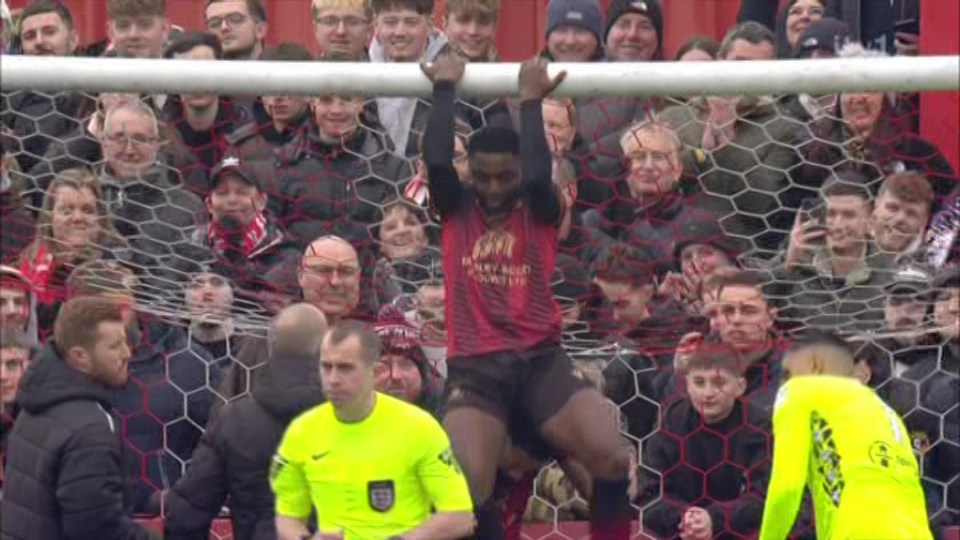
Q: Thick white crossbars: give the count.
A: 1